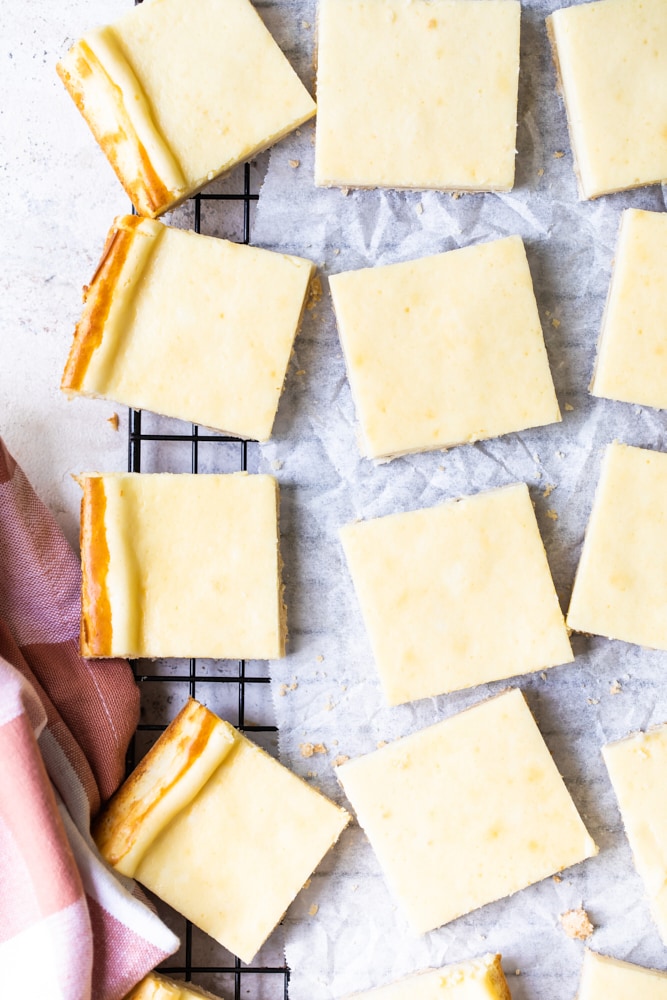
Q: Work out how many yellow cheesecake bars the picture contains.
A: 15